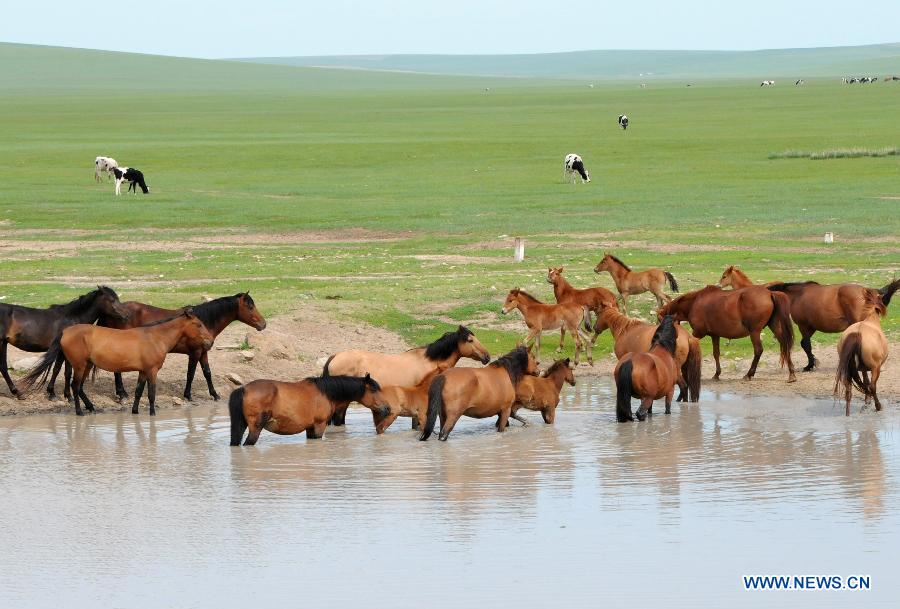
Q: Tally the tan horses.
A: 2